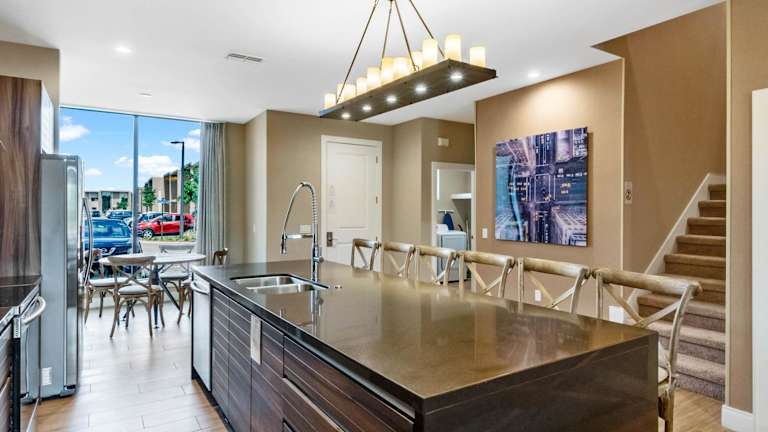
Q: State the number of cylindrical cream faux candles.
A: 11